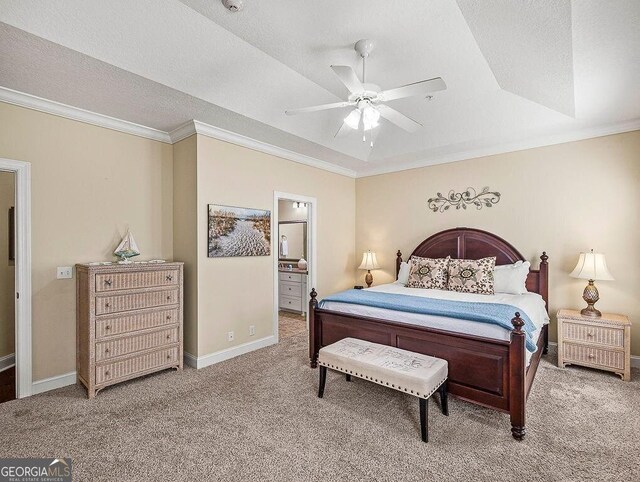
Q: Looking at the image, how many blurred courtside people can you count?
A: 0